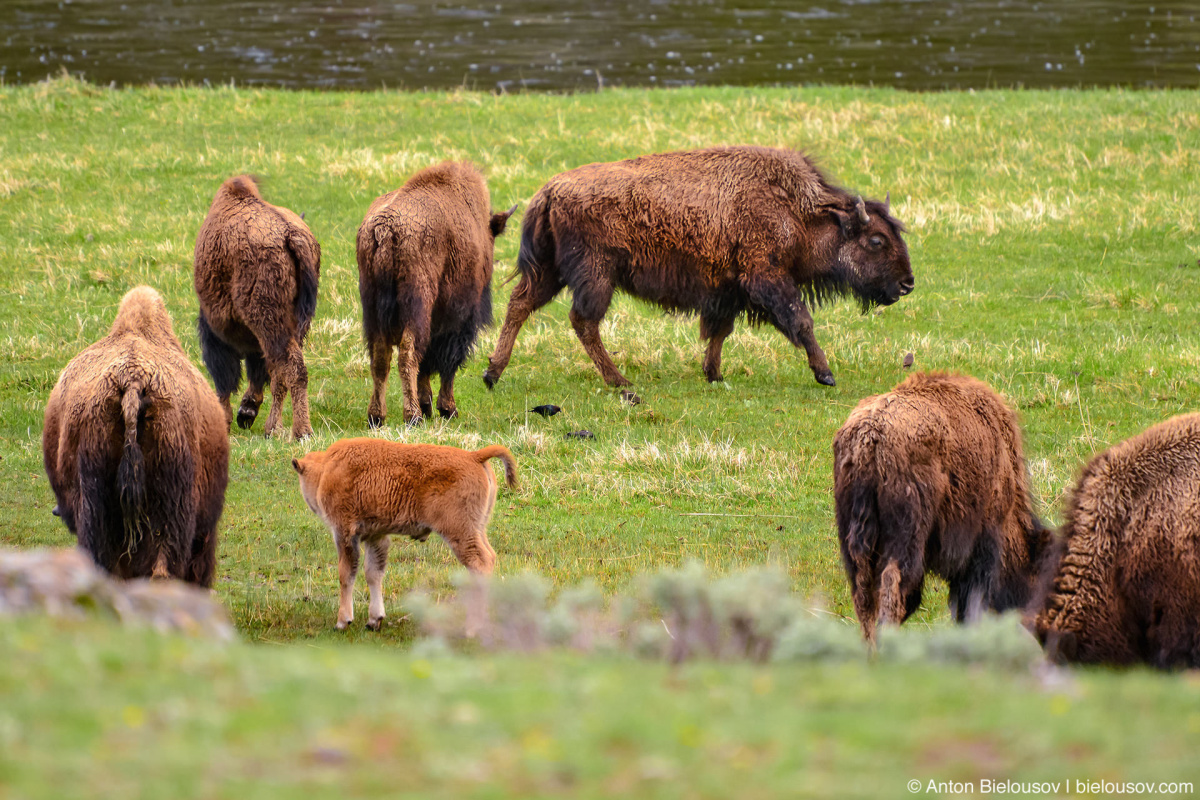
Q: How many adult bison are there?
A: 6